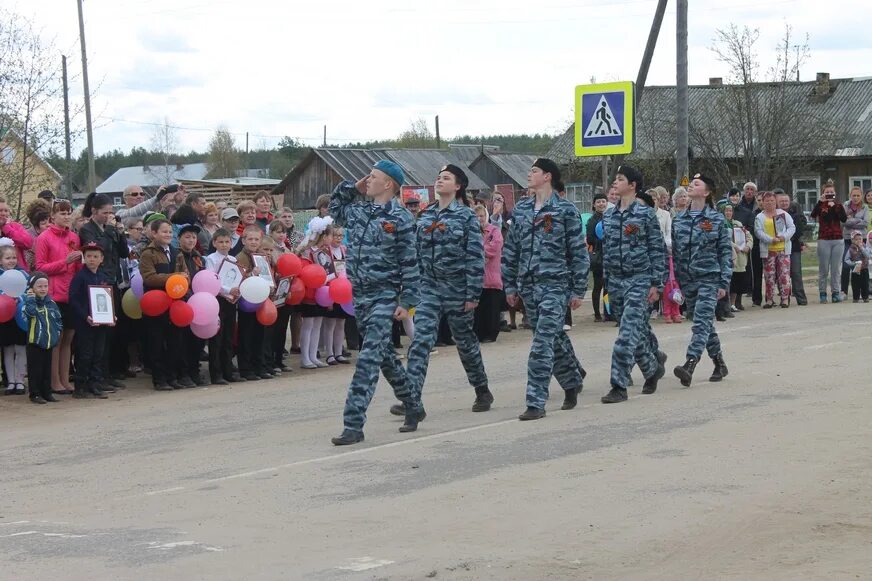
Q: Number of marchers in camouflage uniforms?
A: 5